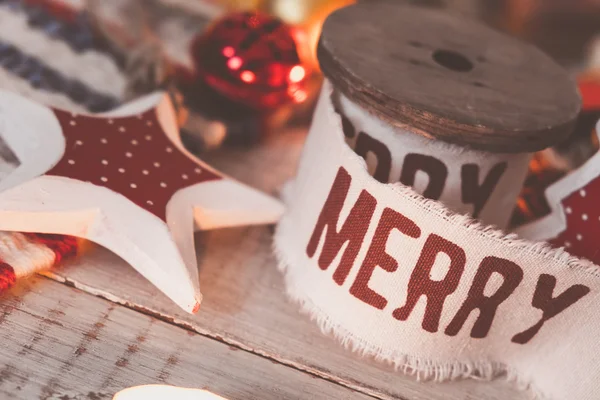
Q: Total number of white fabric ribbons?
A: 1